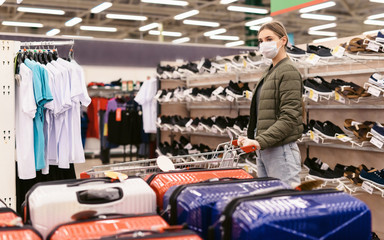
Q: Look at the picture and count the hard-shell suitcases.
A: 8